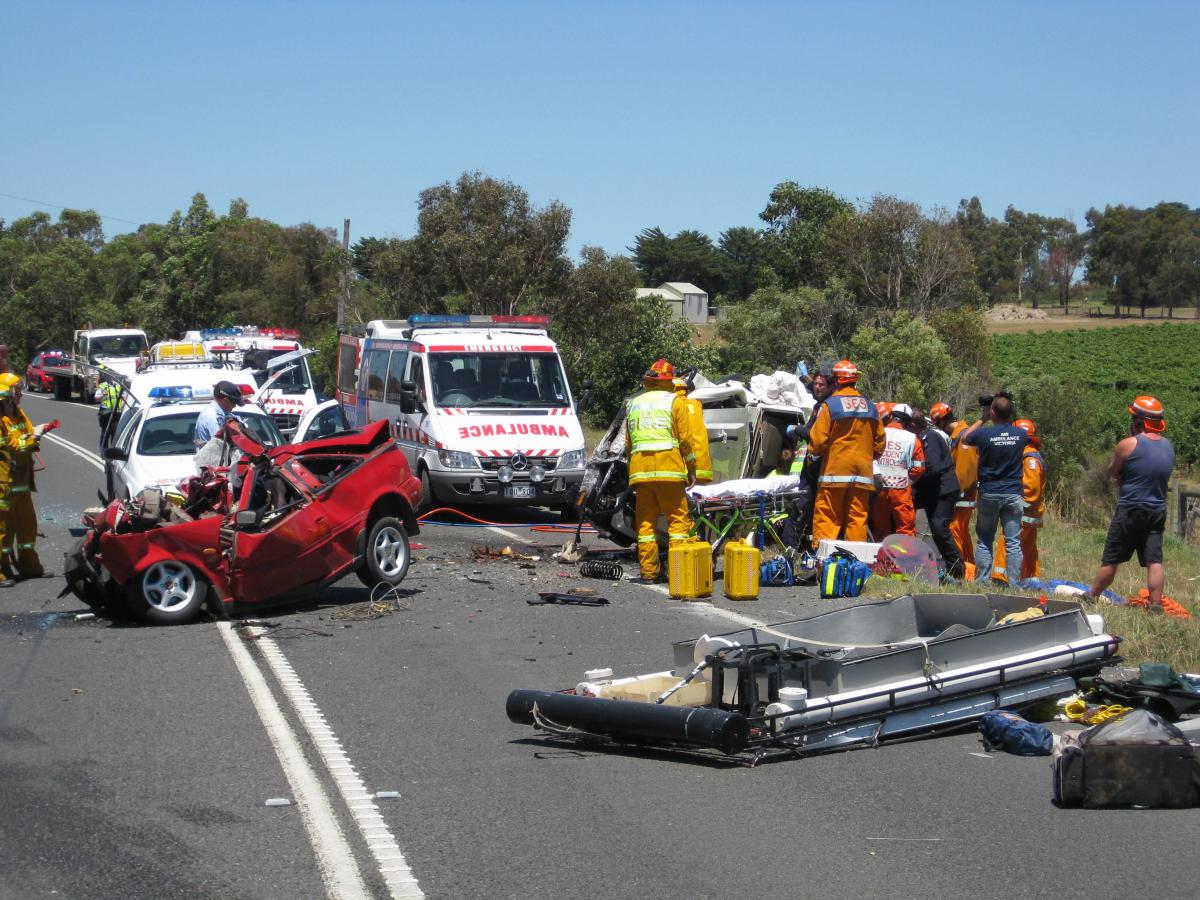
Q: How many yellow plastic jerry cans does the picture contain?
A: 2